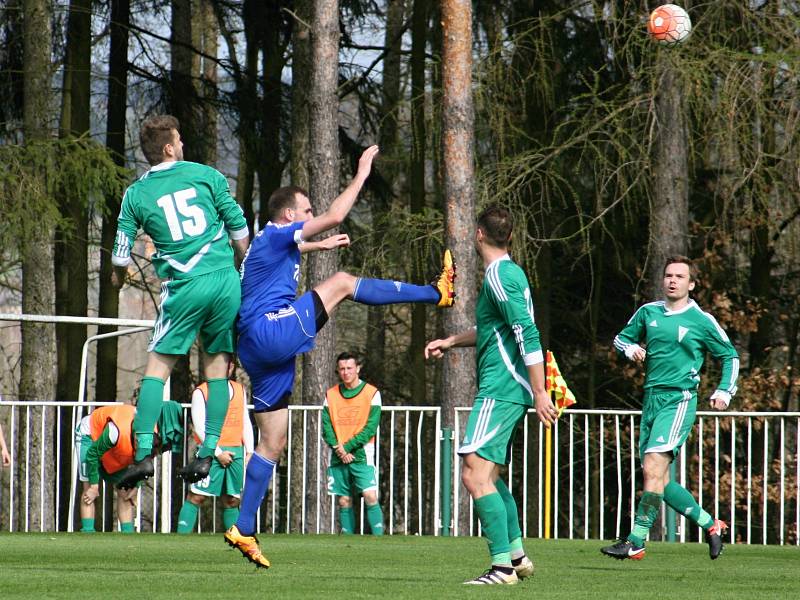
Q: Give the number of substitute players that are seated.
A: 0